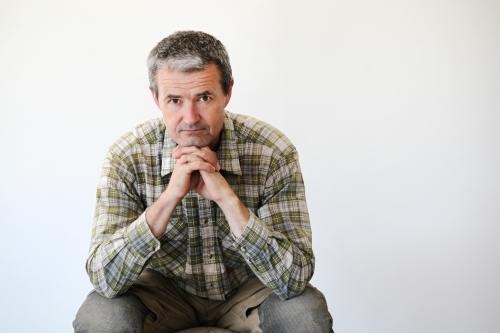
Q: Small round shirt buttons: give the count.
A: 5